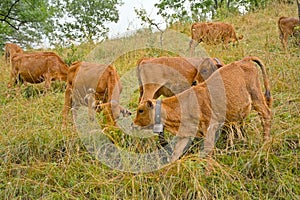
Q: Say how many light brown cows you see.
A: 7